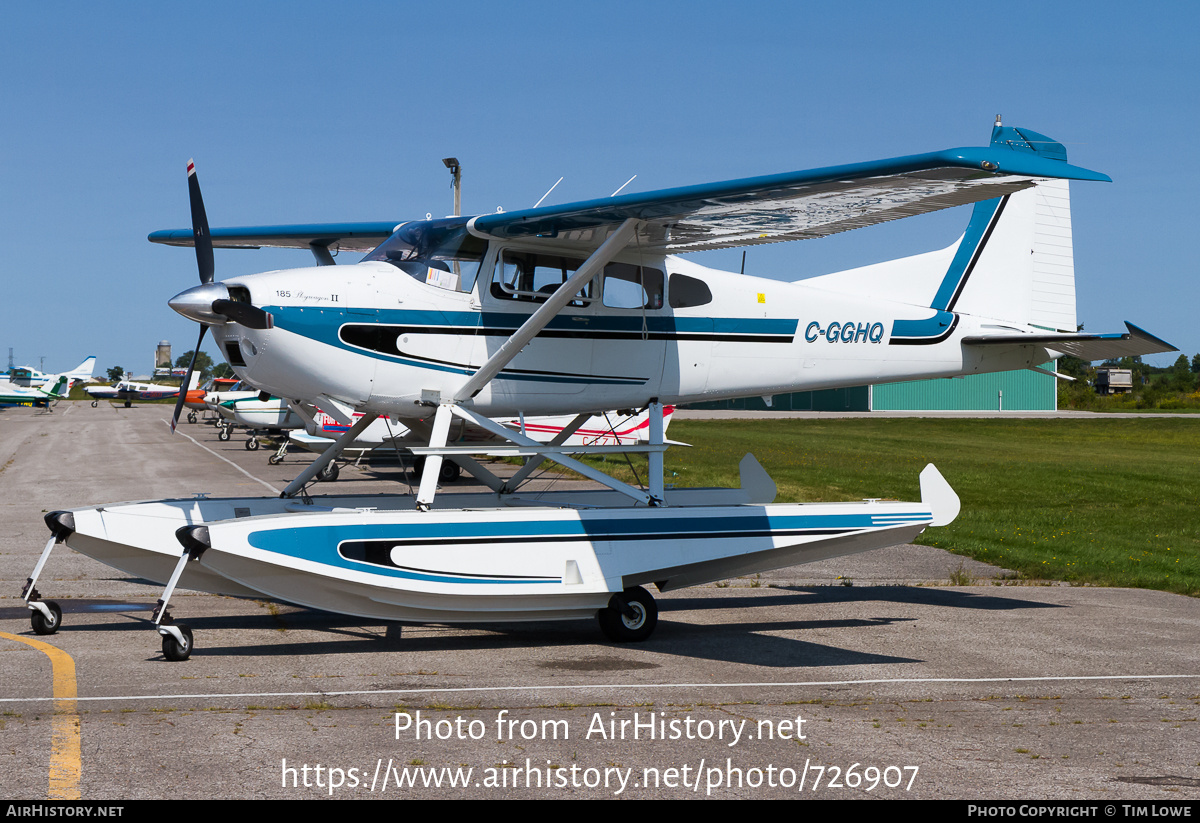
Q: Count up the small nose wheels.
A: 2